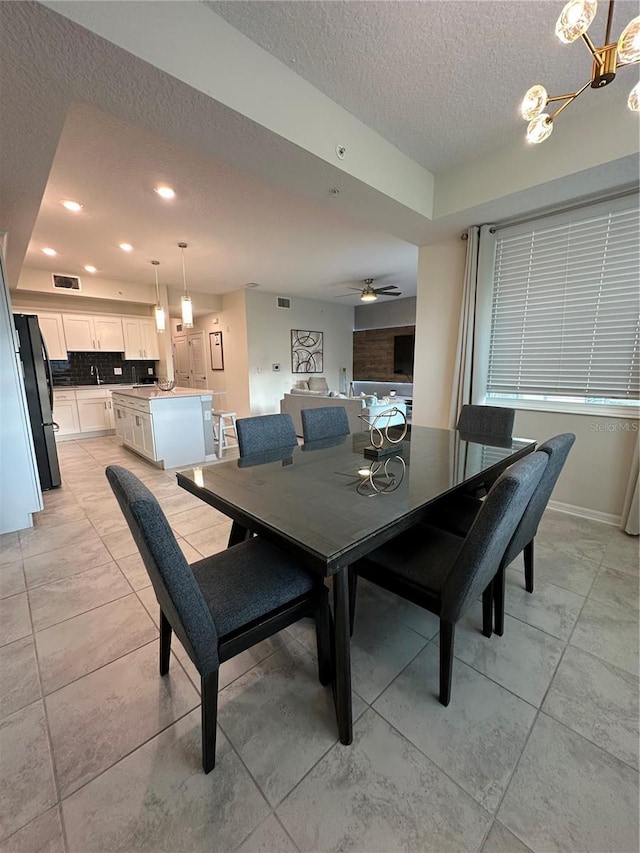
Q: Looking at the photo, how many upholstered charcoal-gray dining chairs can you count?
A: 6